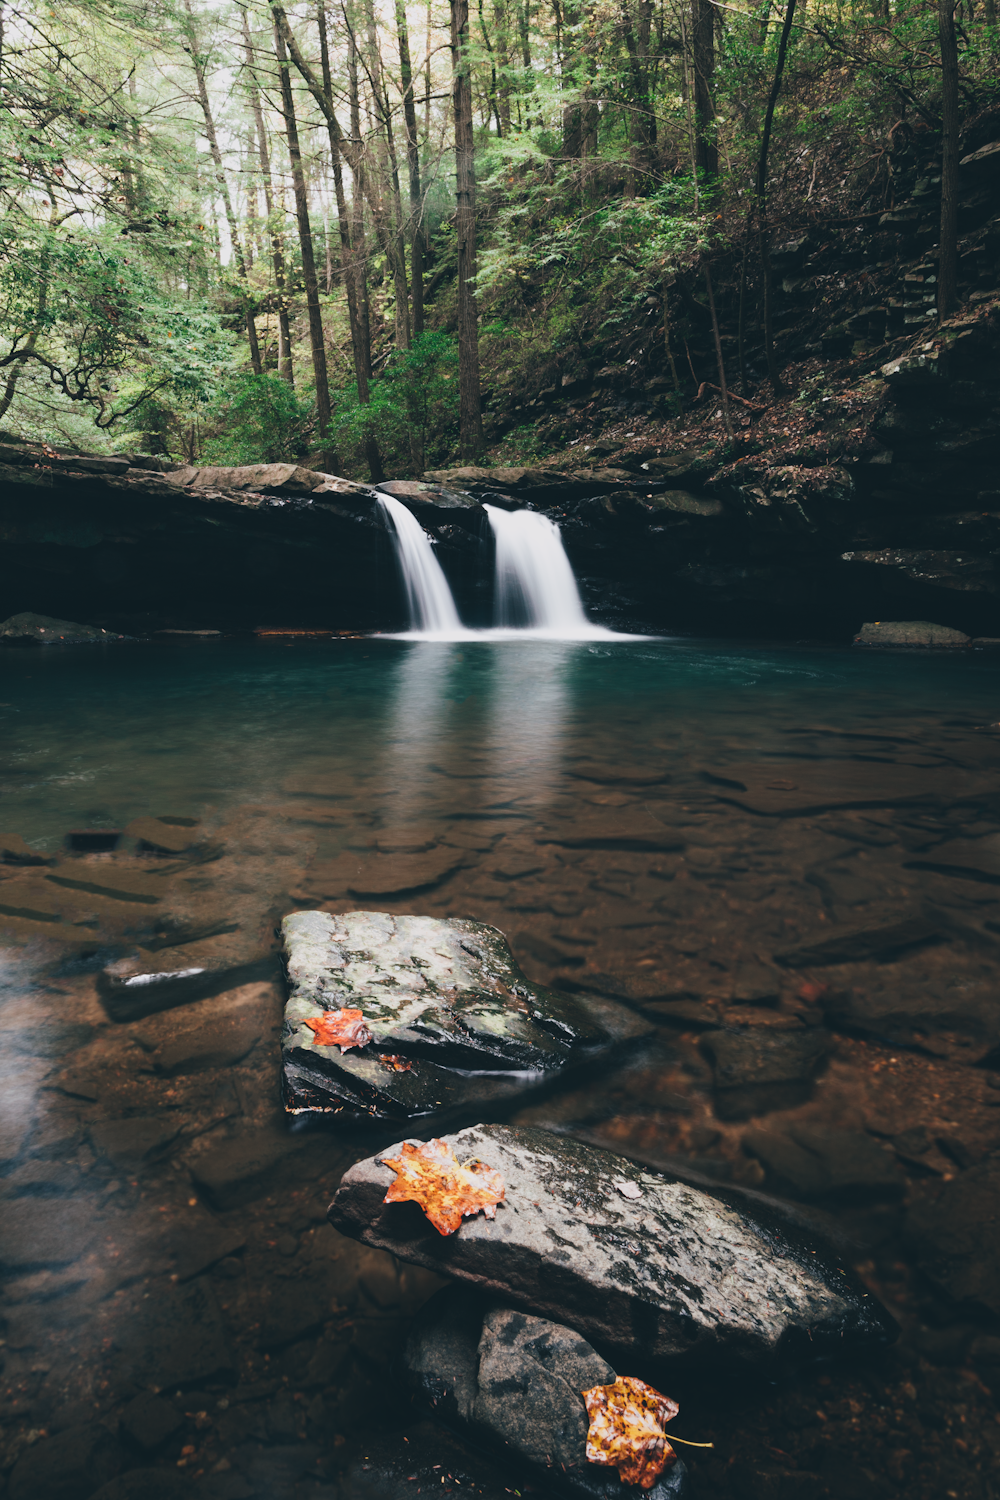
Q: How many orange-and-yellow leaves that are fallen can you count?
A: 3